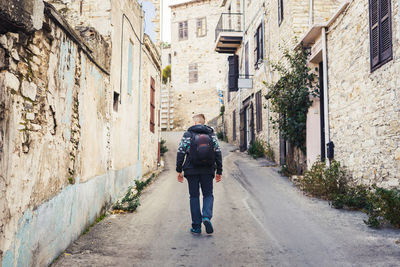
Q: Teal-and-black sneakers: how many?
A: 2